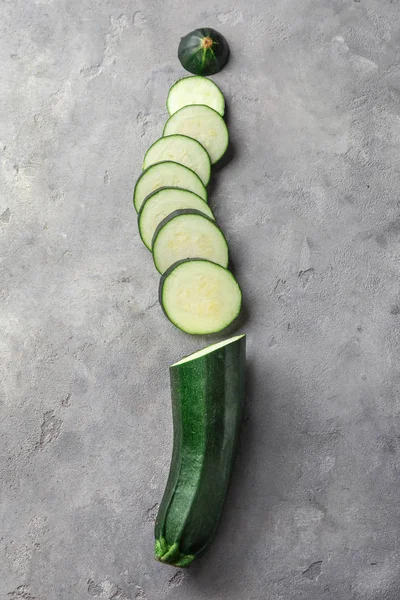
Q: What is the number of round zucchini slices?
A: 7